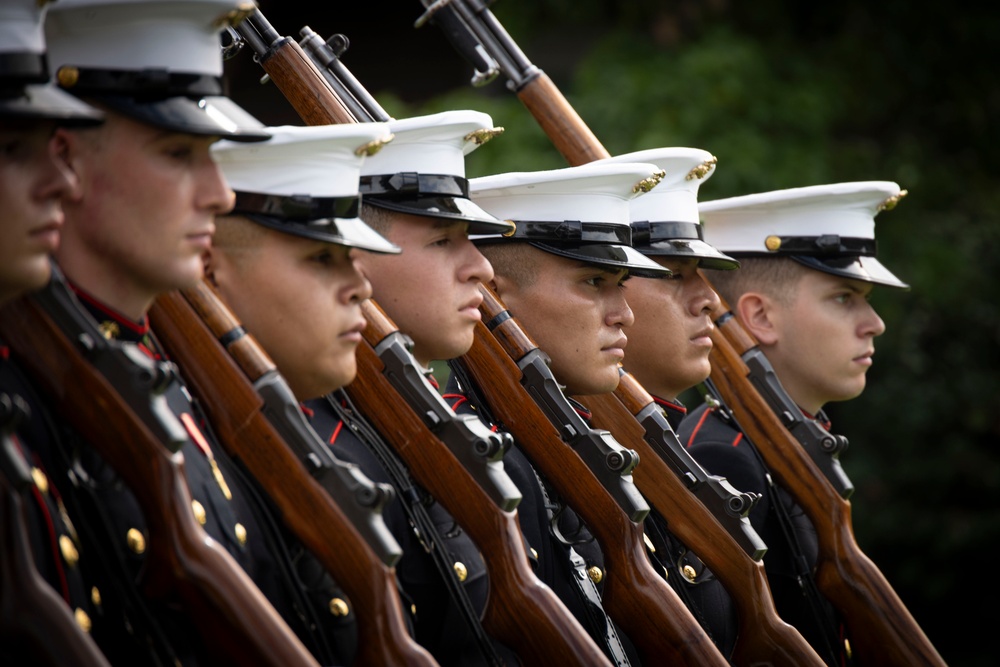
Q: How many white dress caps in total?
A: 7